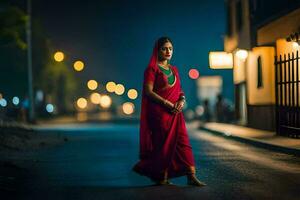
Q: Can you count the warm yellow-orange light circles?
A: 10